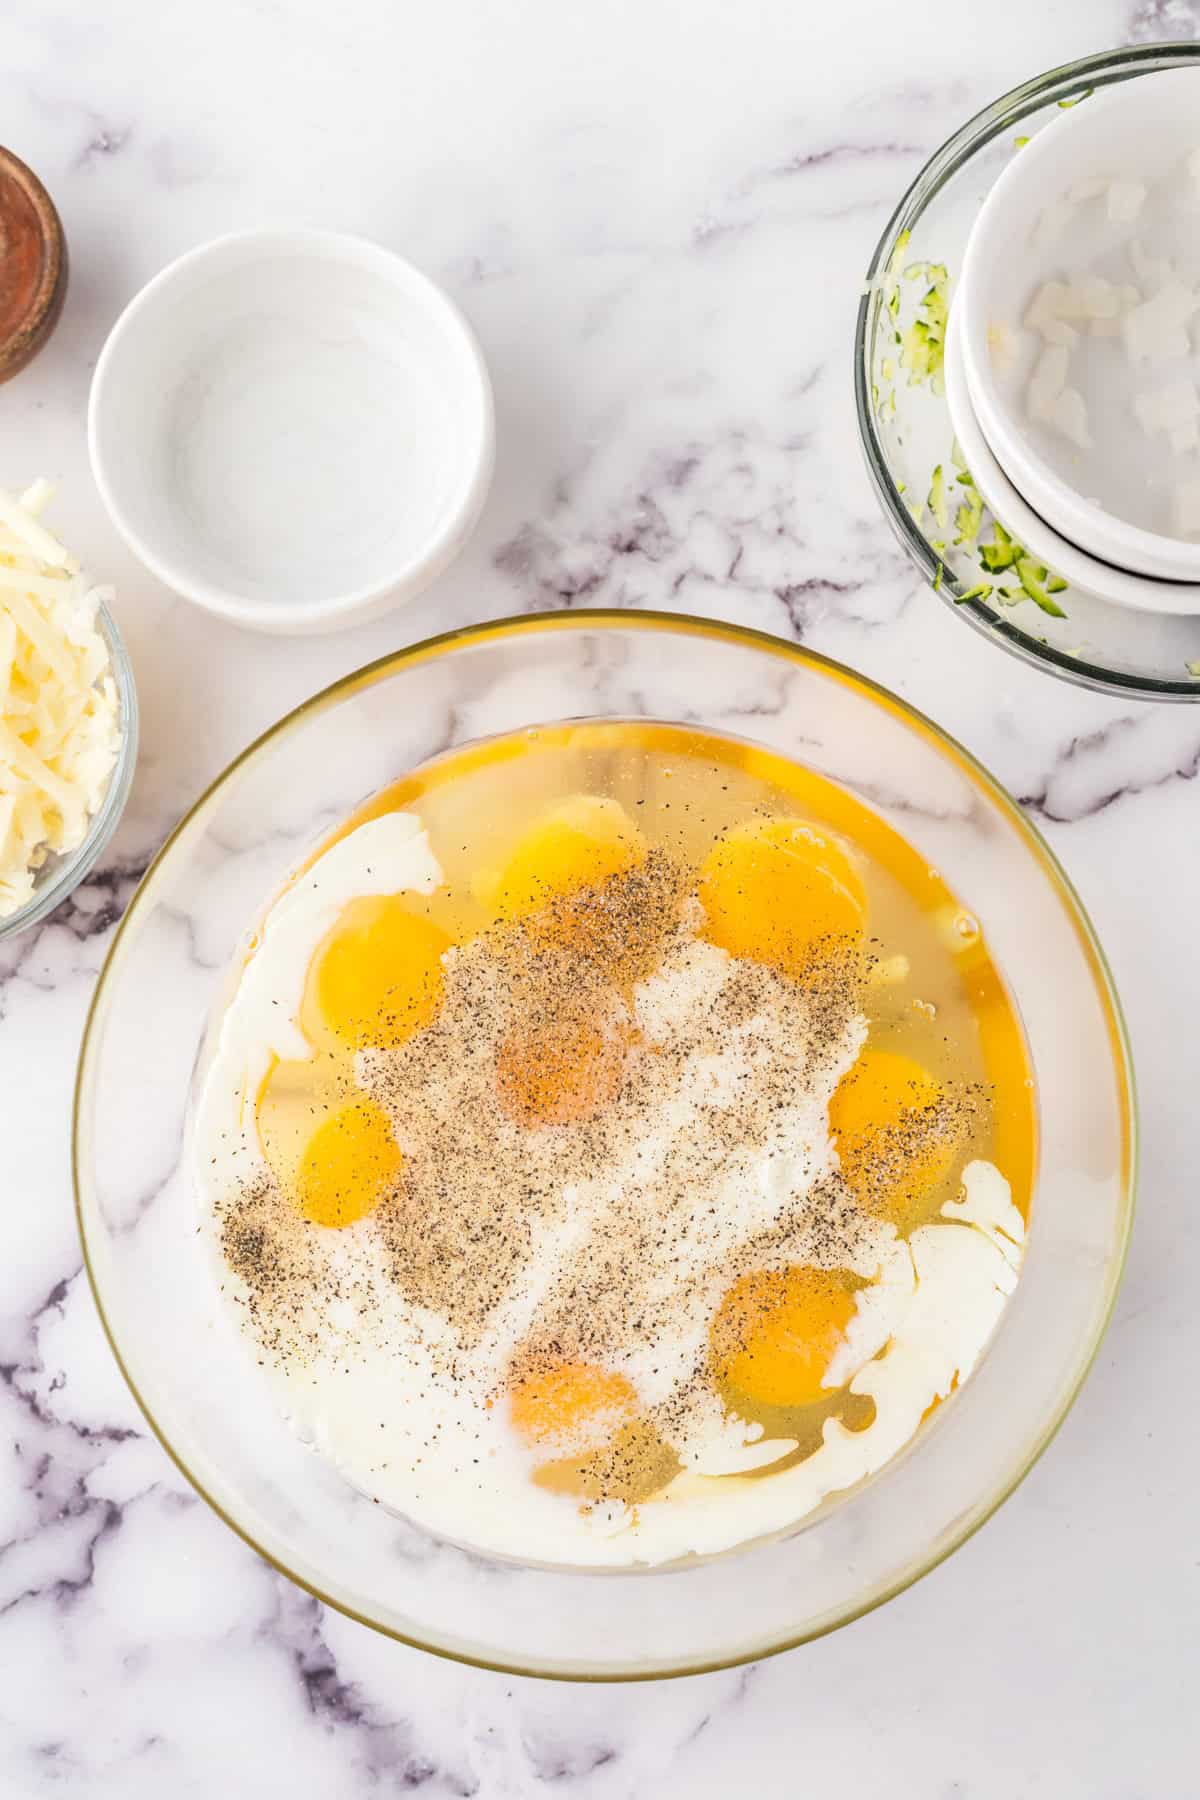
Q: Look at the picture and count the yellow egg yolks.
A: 8